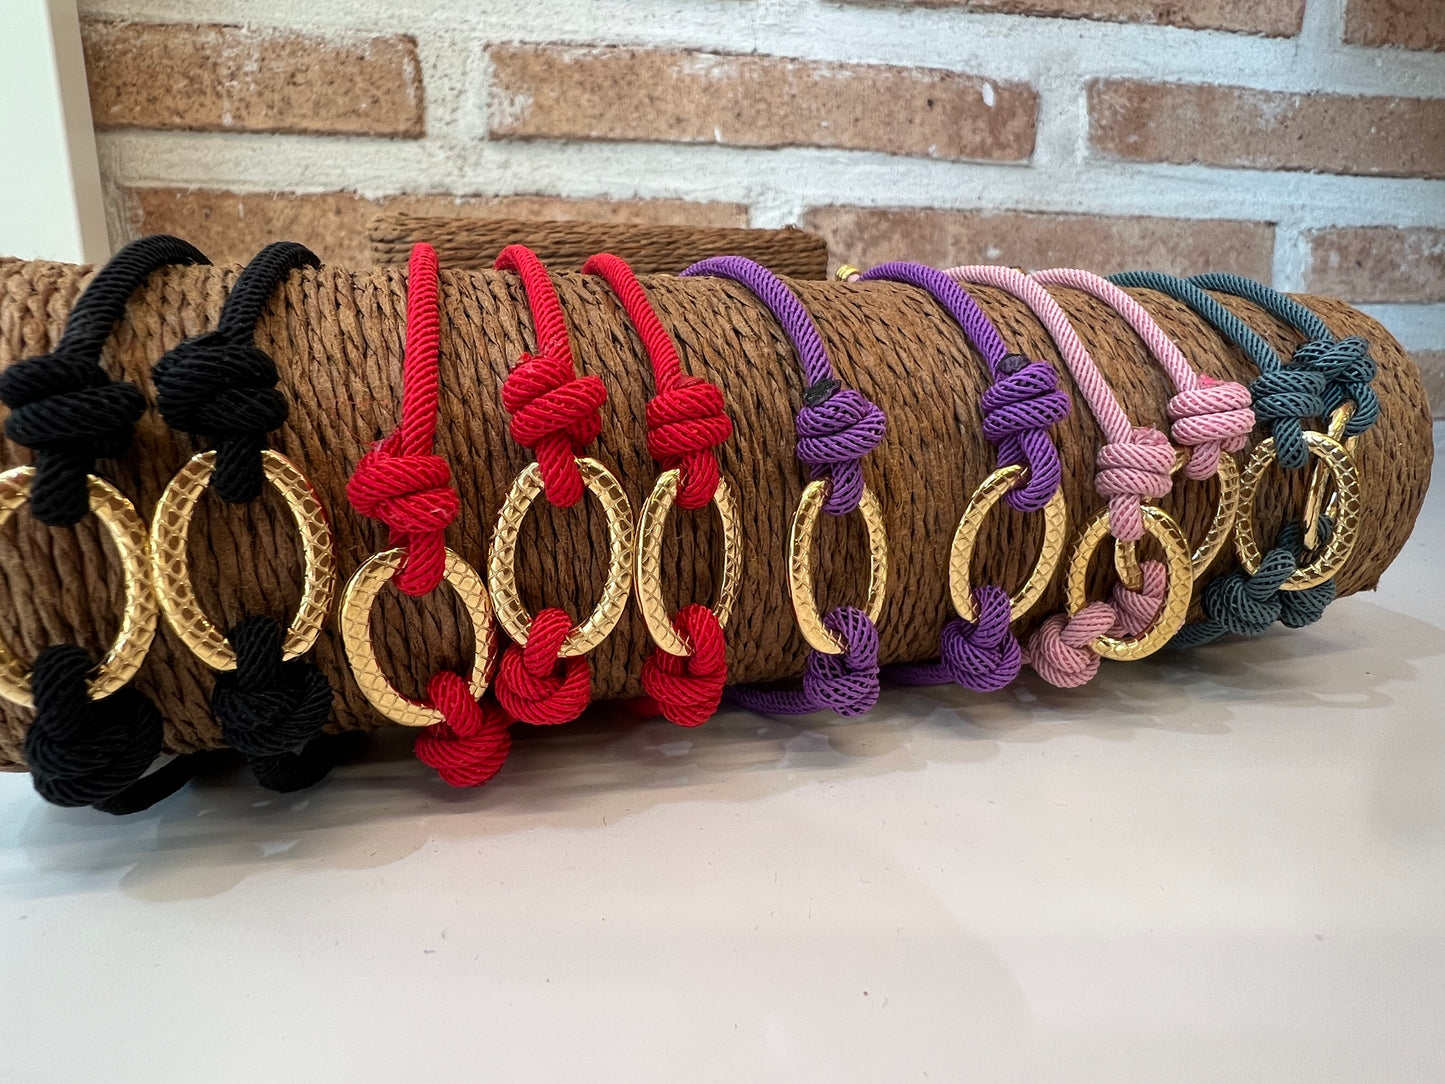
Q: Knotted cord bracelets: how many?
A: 11